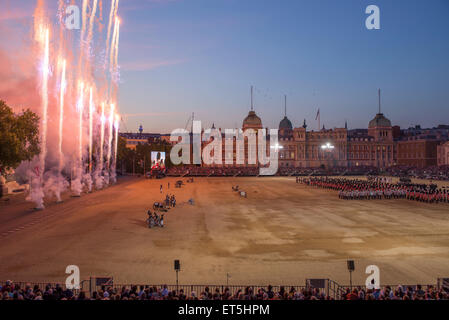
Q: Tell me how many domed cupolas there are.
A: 3